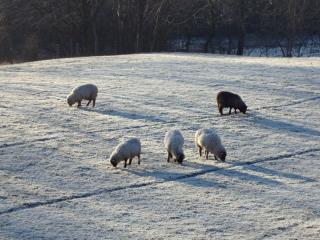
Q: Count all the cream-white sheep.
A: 4